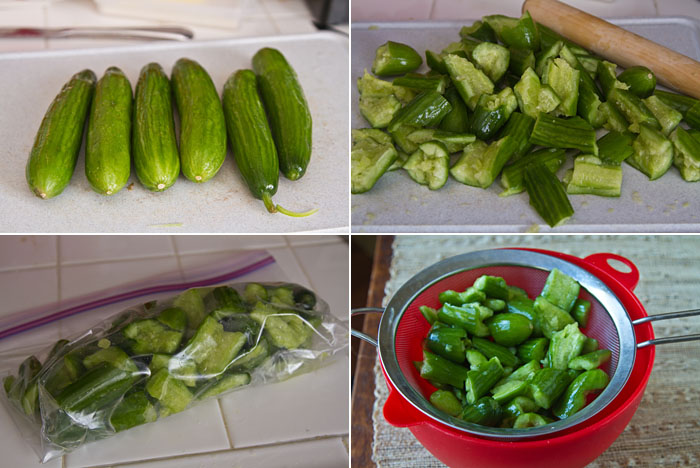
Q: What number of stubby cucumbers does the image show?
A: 6